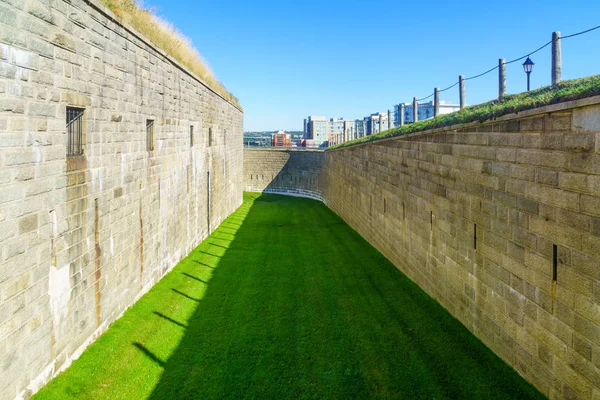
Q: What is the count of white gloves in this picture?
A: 0